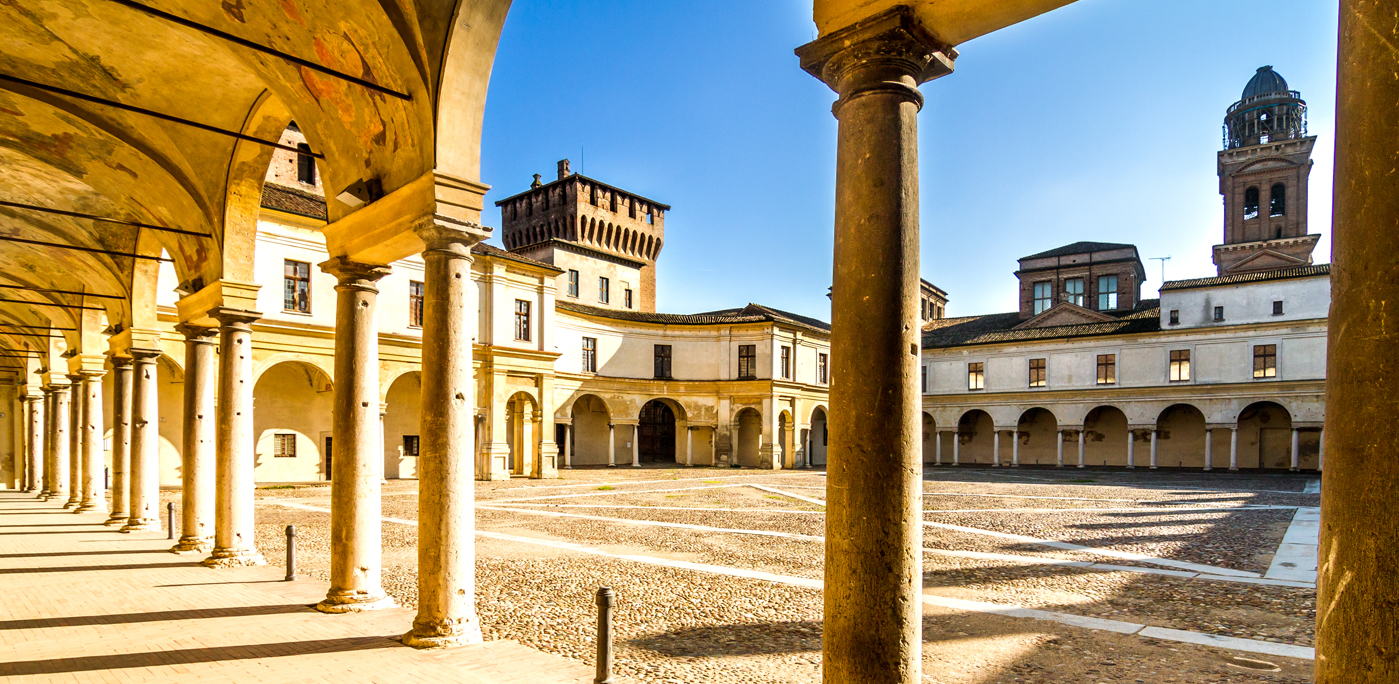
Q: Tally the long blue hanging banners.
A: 0